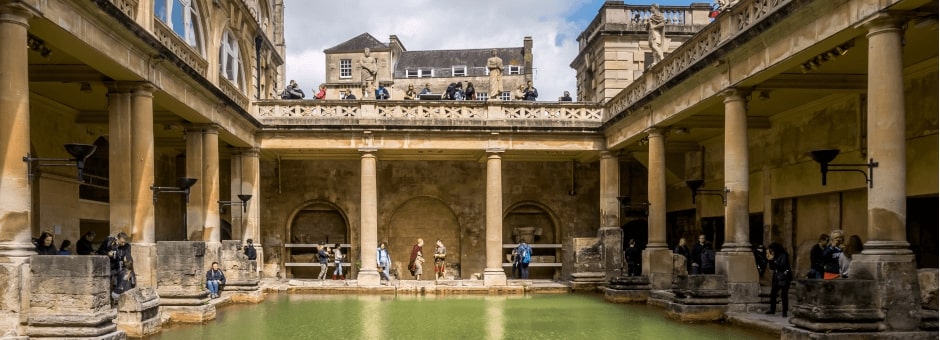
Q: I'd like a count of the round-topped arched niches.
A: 3